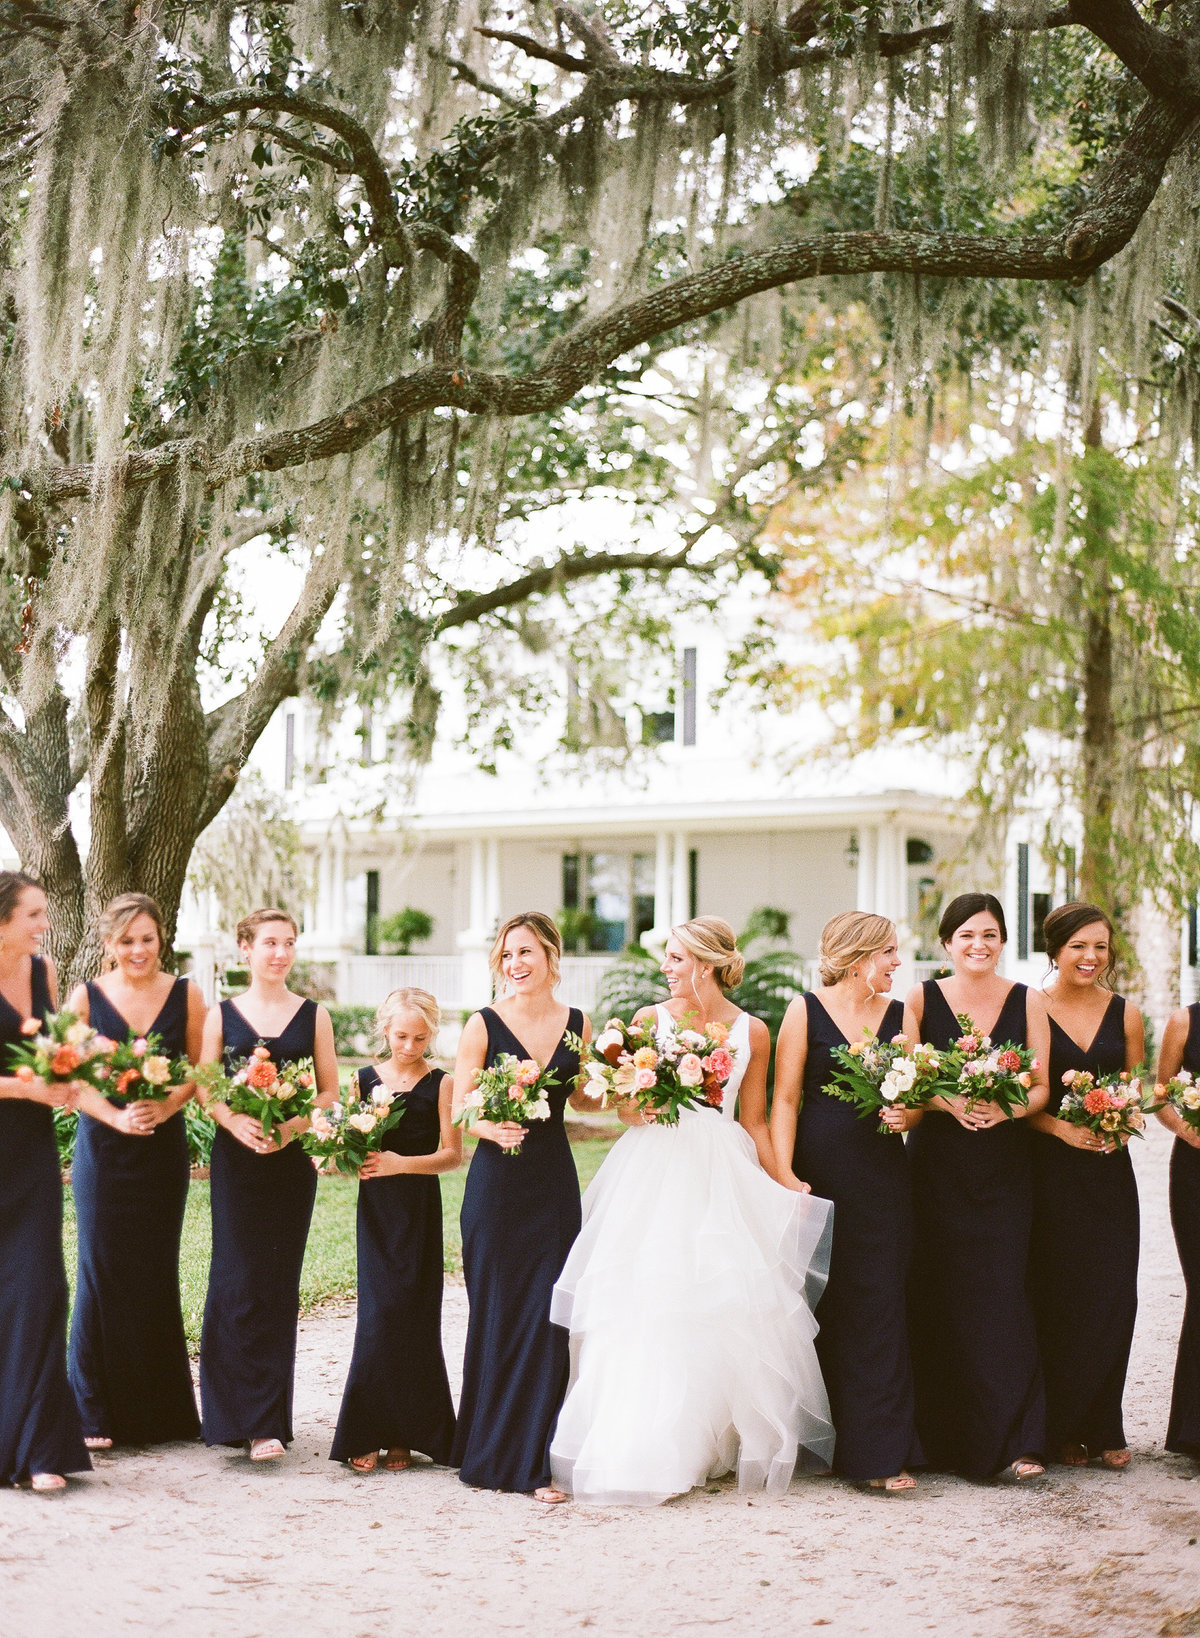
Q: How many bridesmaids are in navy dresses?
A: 9